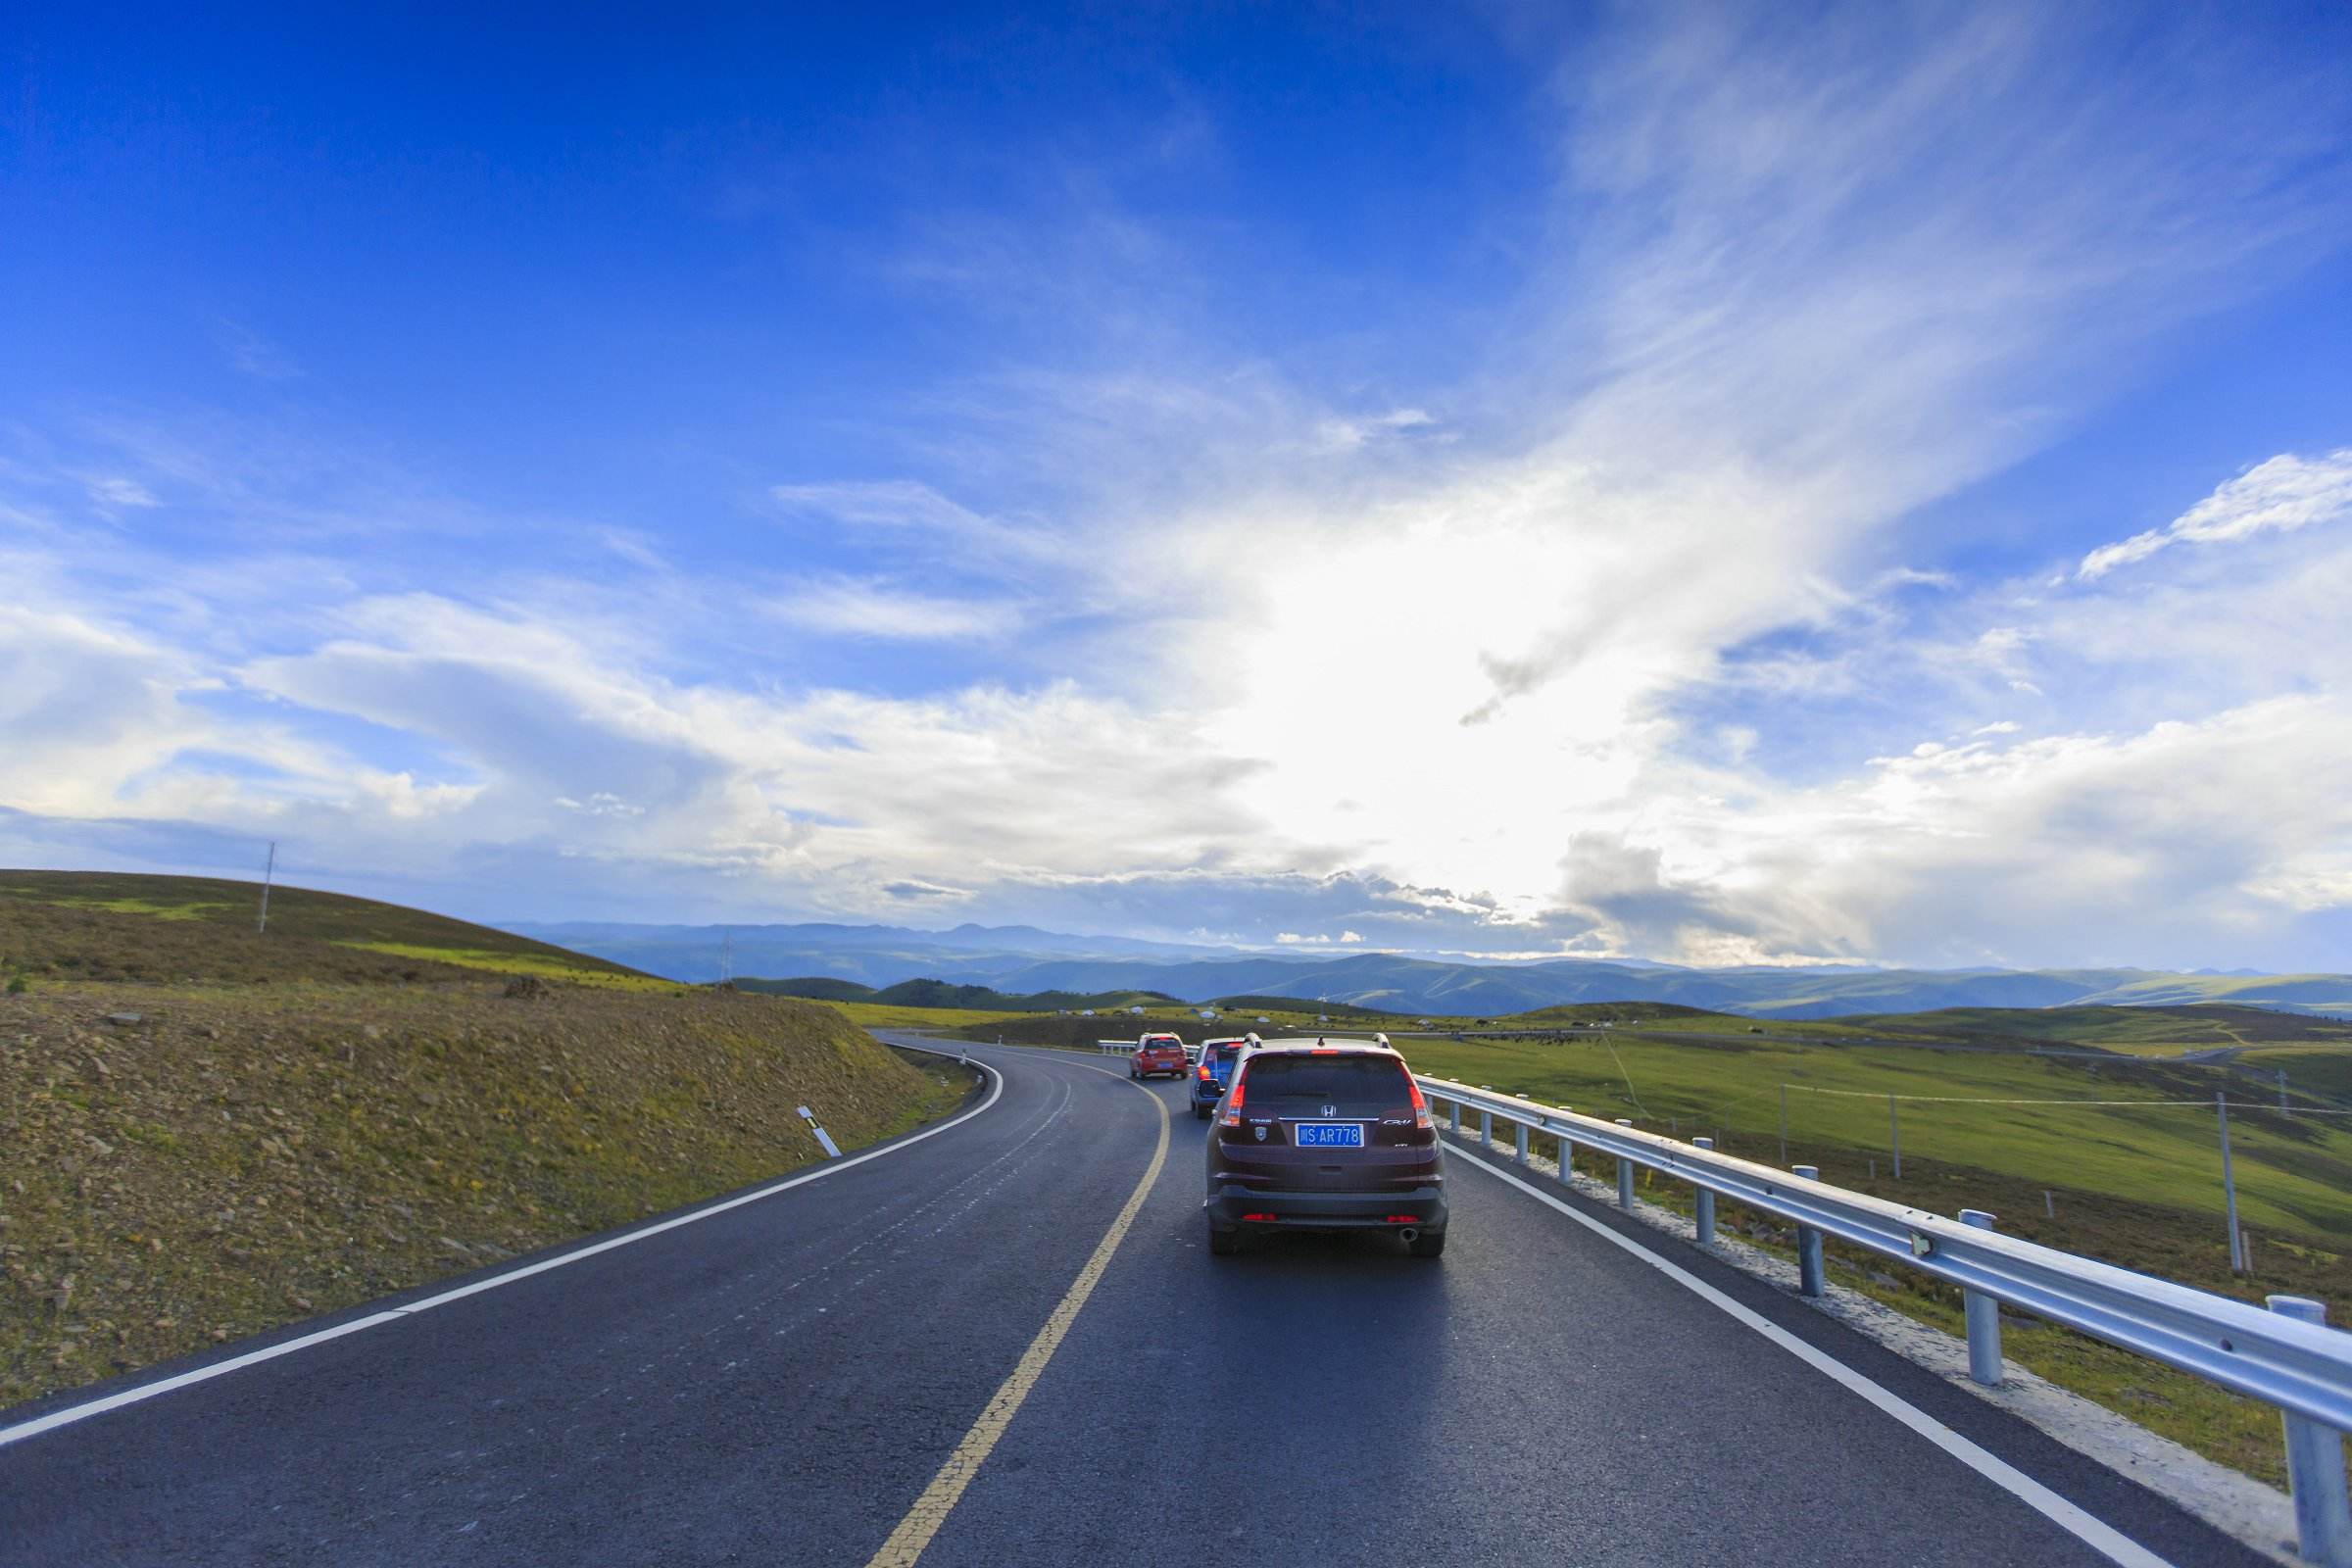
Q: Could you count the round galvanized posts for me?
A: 10